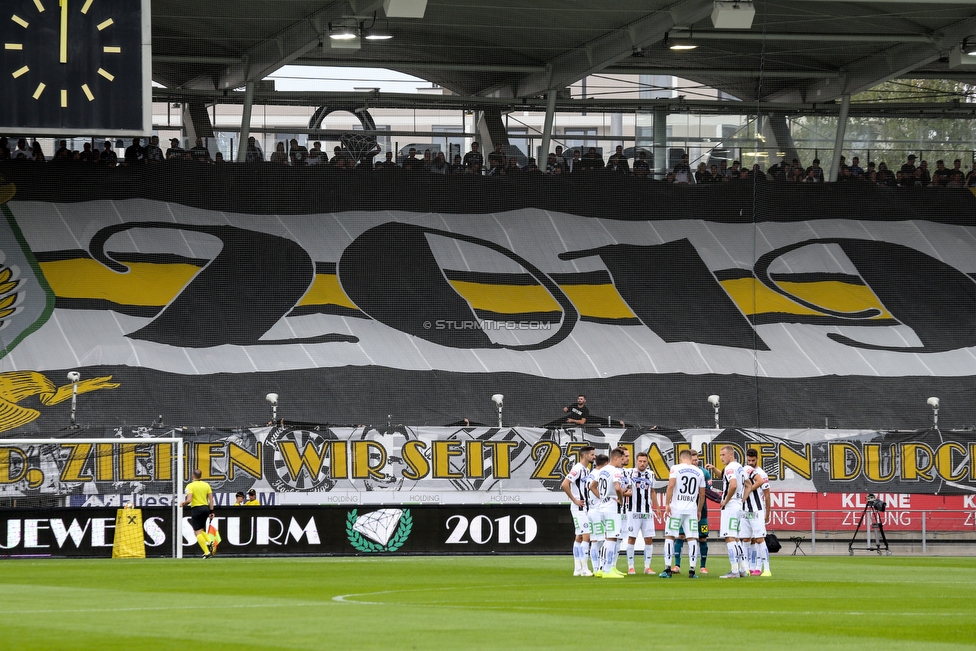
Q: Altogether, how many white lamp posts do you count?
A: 5